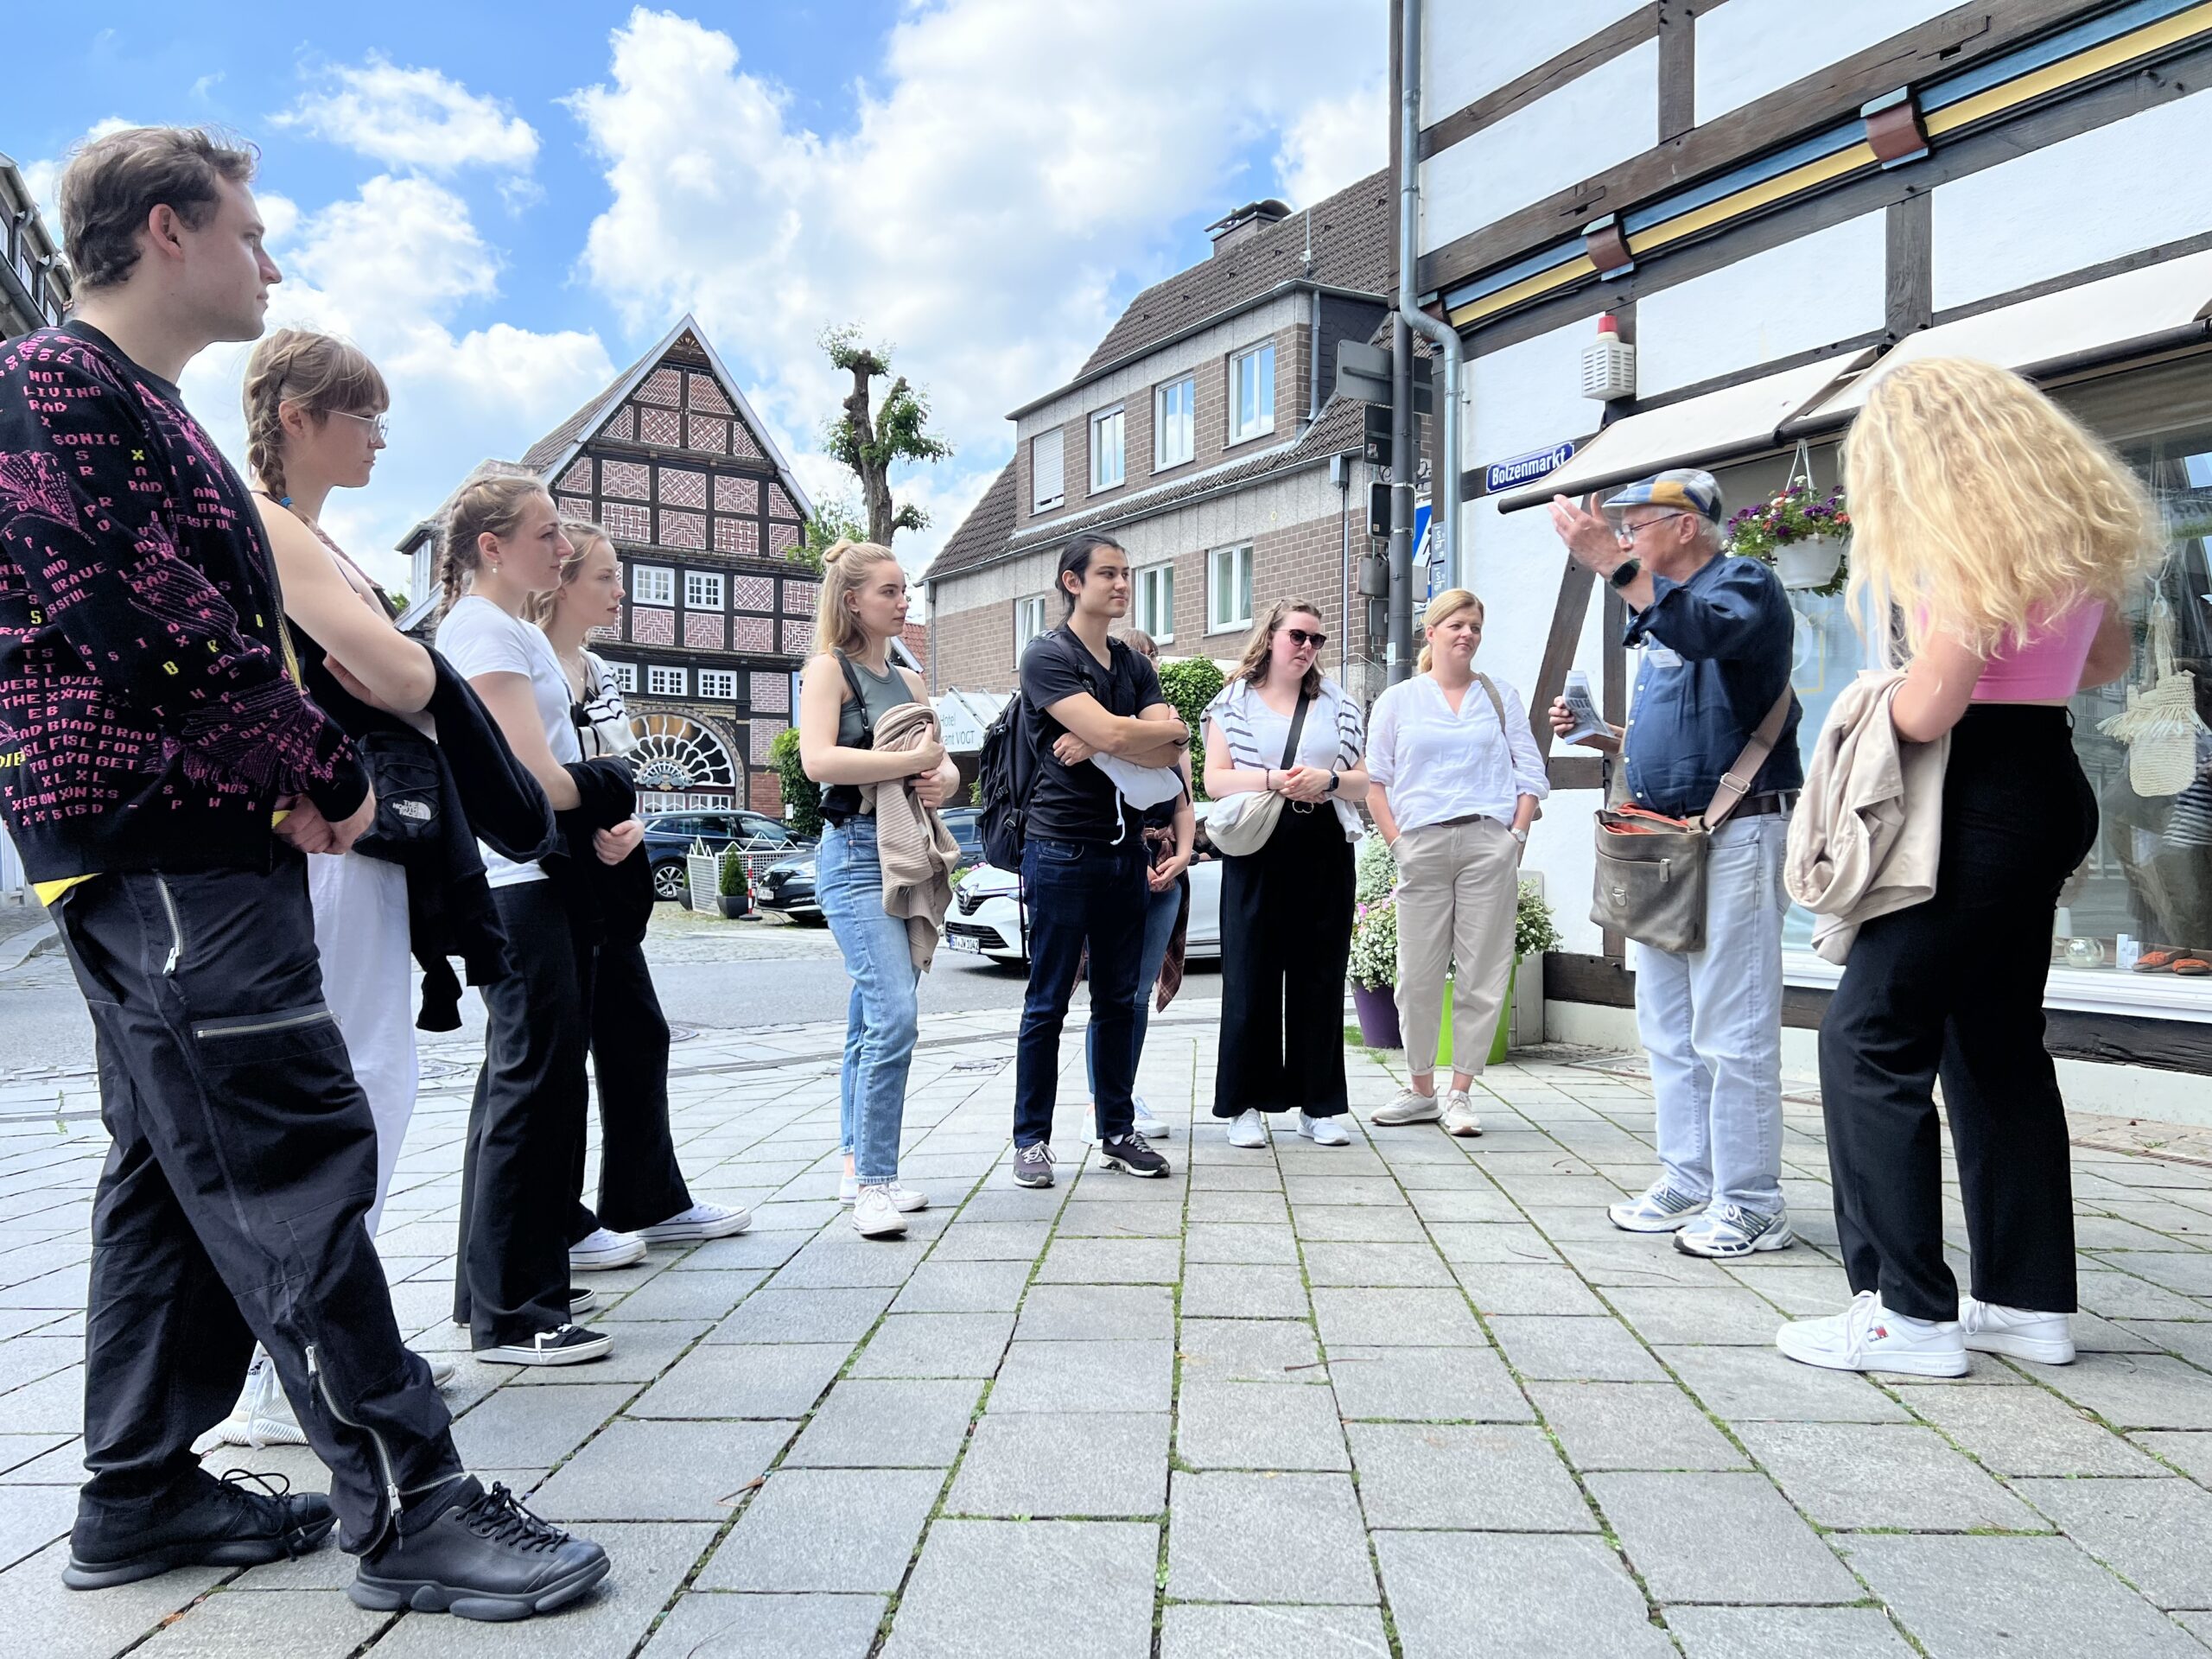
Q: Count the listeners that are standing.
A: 10